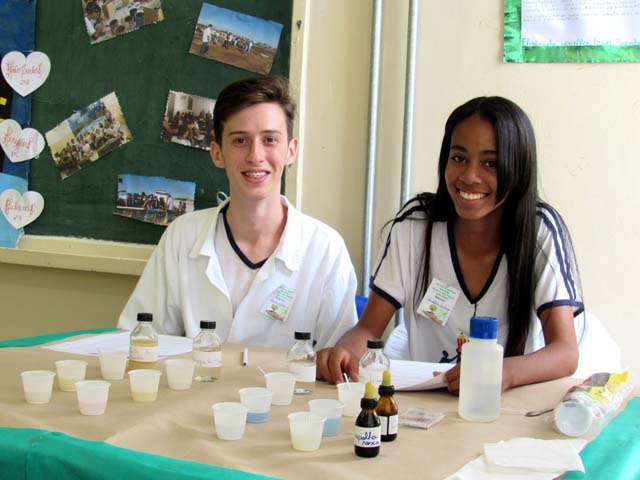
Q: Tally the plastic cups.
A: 12